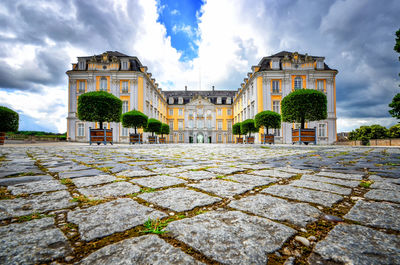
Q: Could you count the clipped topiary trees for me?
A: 9